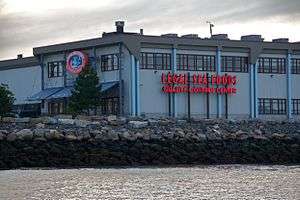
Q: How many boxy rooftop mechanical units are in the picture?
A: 5